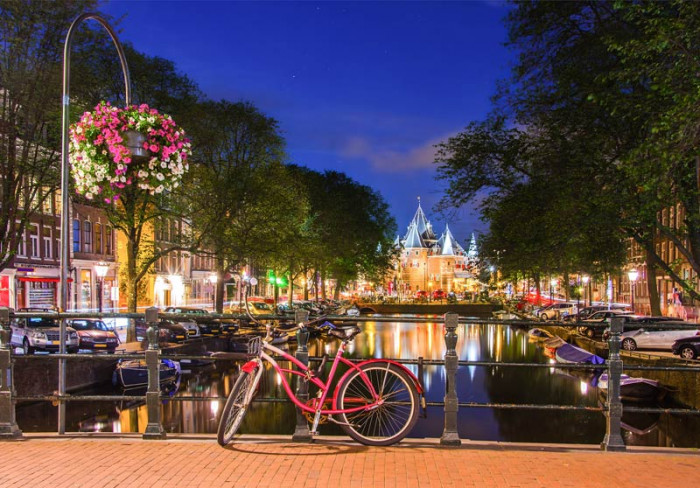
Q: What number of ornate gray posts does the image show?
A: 5